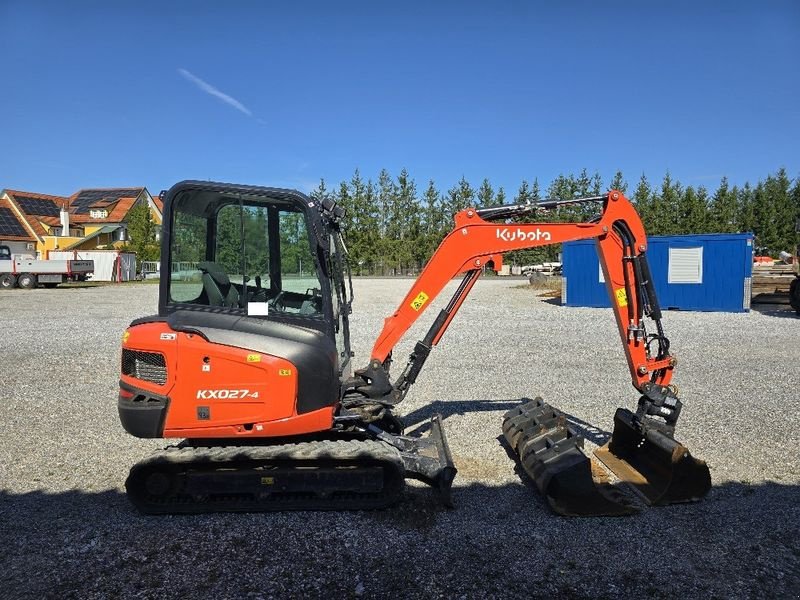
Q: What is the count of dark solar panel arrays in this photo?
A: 3